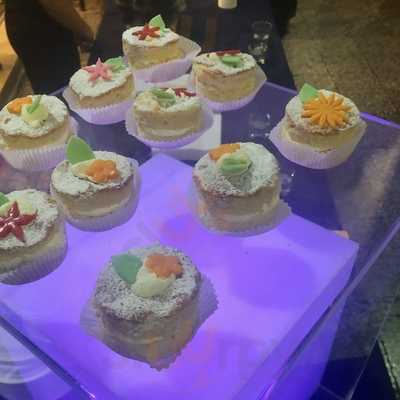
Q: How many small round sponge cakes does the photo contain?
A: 10